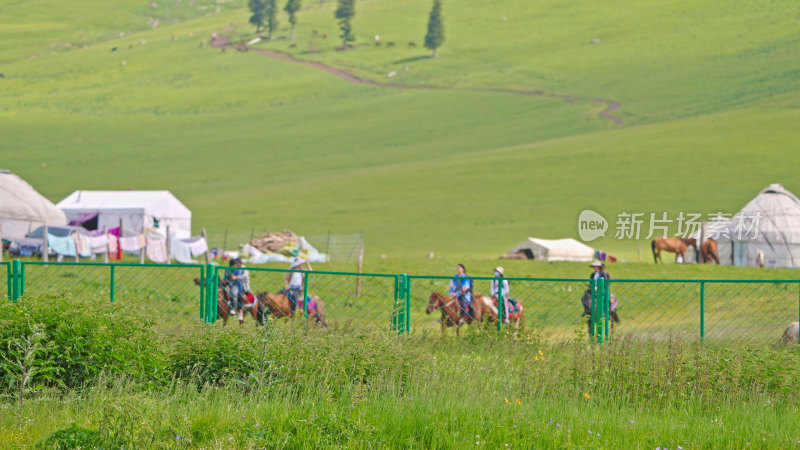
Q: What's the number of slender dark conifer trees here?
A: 5